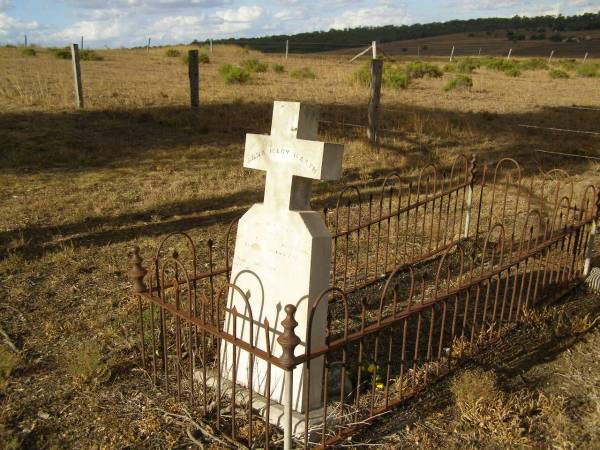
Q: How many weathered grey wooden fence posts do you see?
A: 3